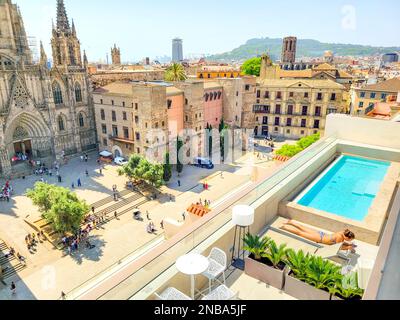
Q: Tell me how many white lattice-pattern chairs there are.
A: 3